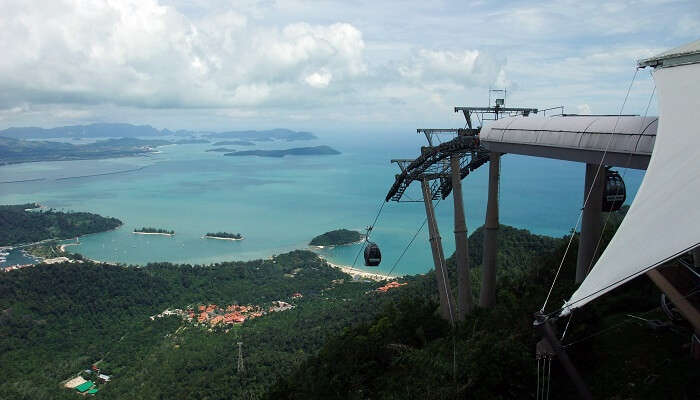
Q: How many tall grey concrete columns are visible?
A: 4